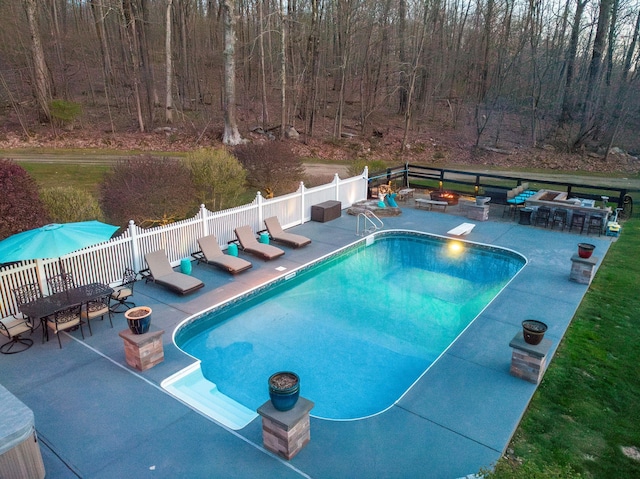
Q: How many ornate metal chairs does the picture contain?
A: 6